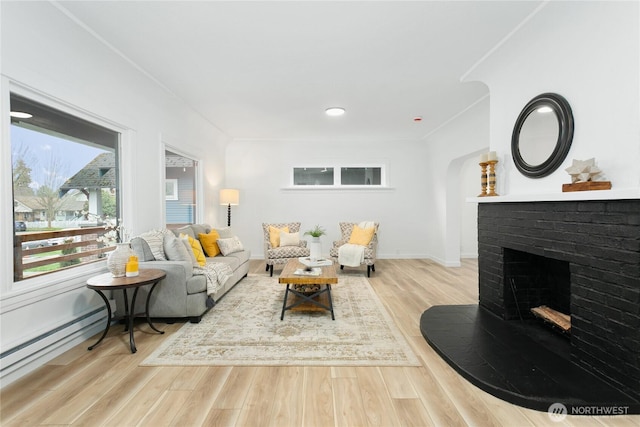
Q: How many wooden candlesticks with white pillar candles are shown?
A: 2